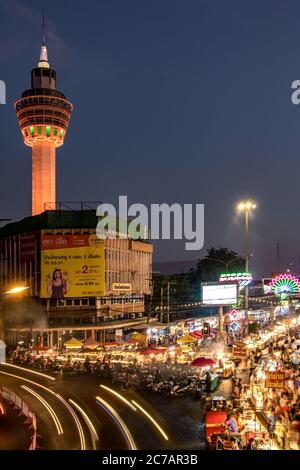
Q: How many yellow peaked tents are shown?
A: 3